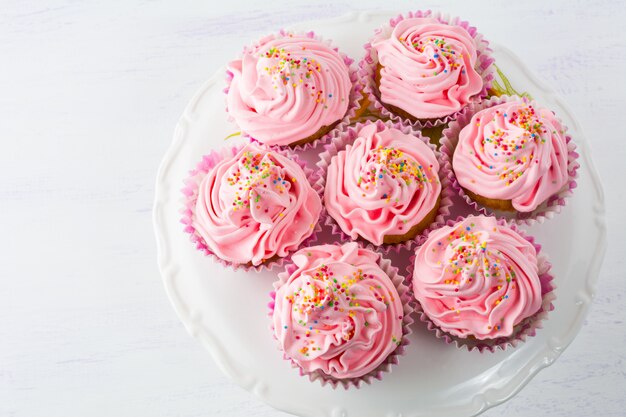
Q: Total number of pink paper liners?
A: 7